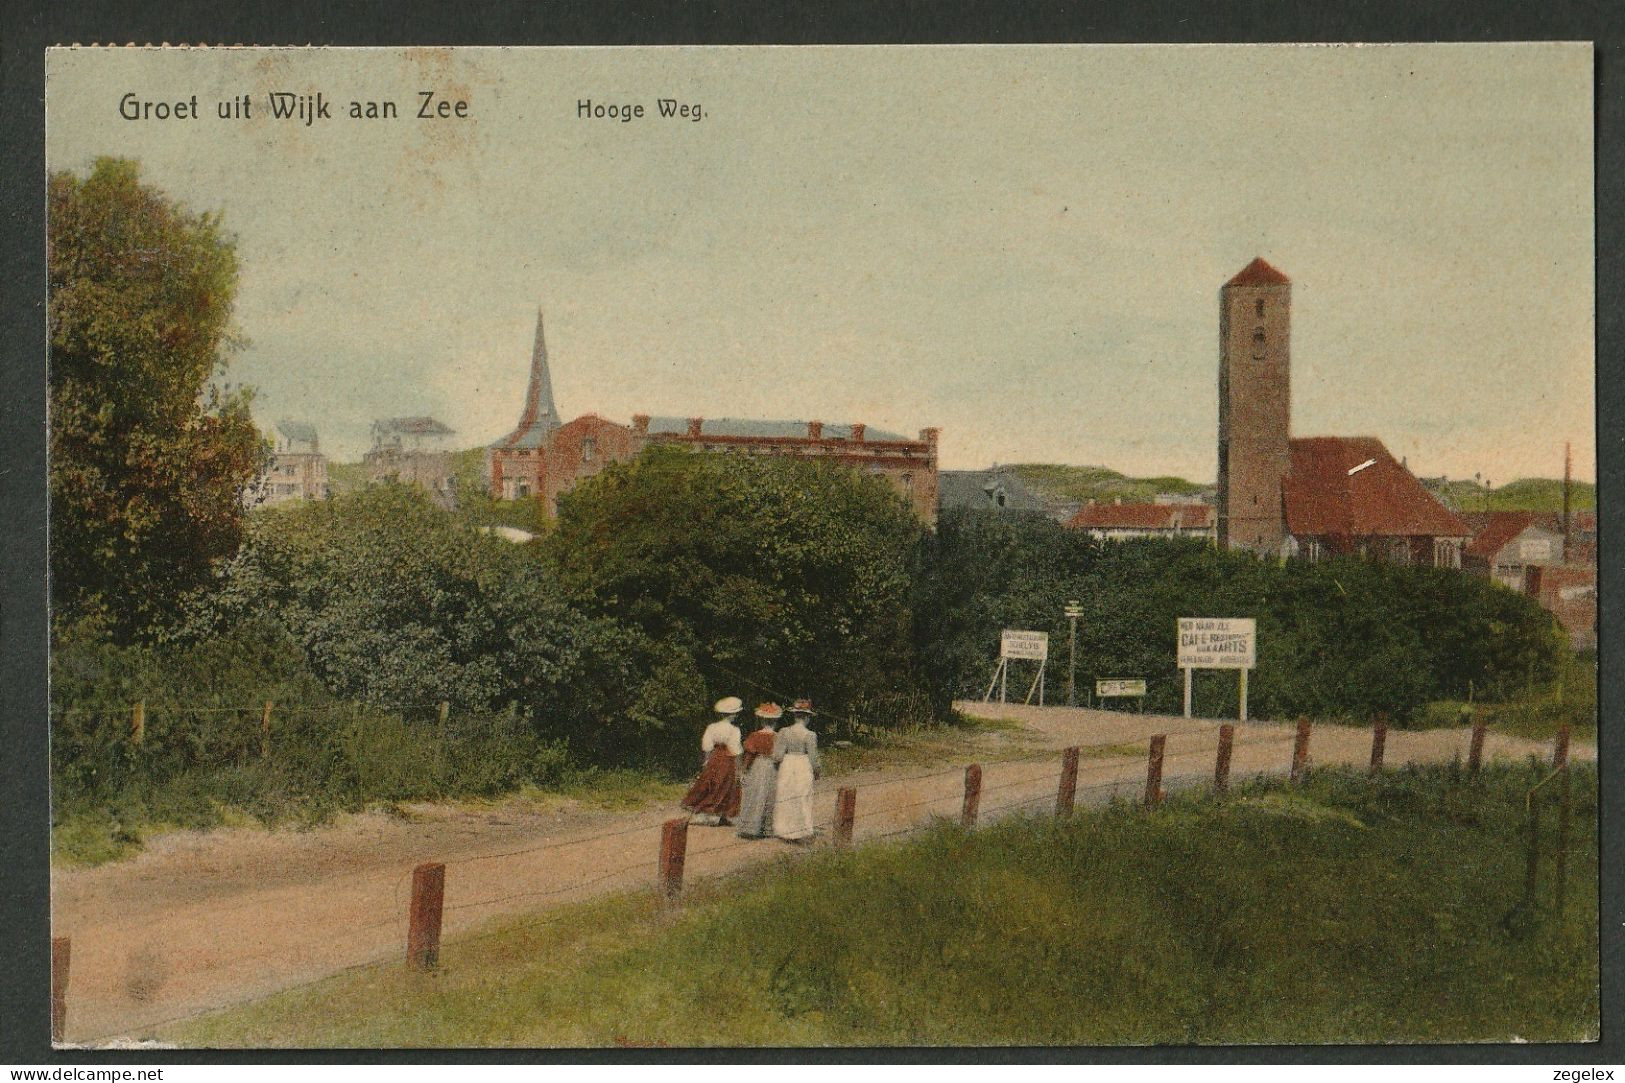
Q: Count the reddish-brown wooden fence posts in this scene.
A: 12